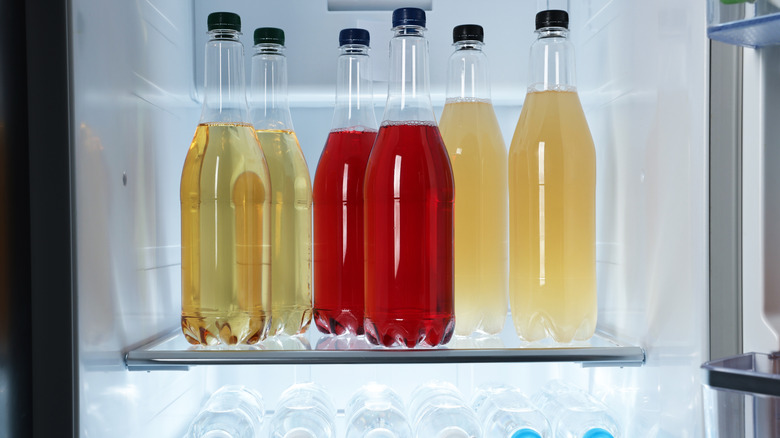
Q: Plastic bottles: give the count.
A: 12